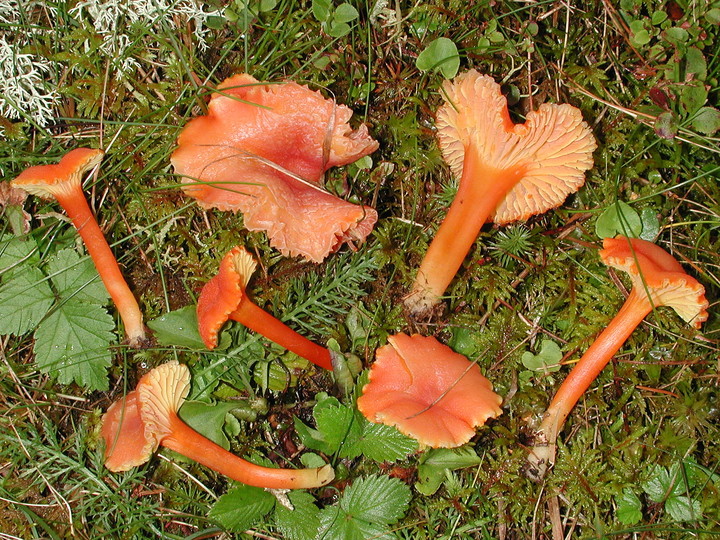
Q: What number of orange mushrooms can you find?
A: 7